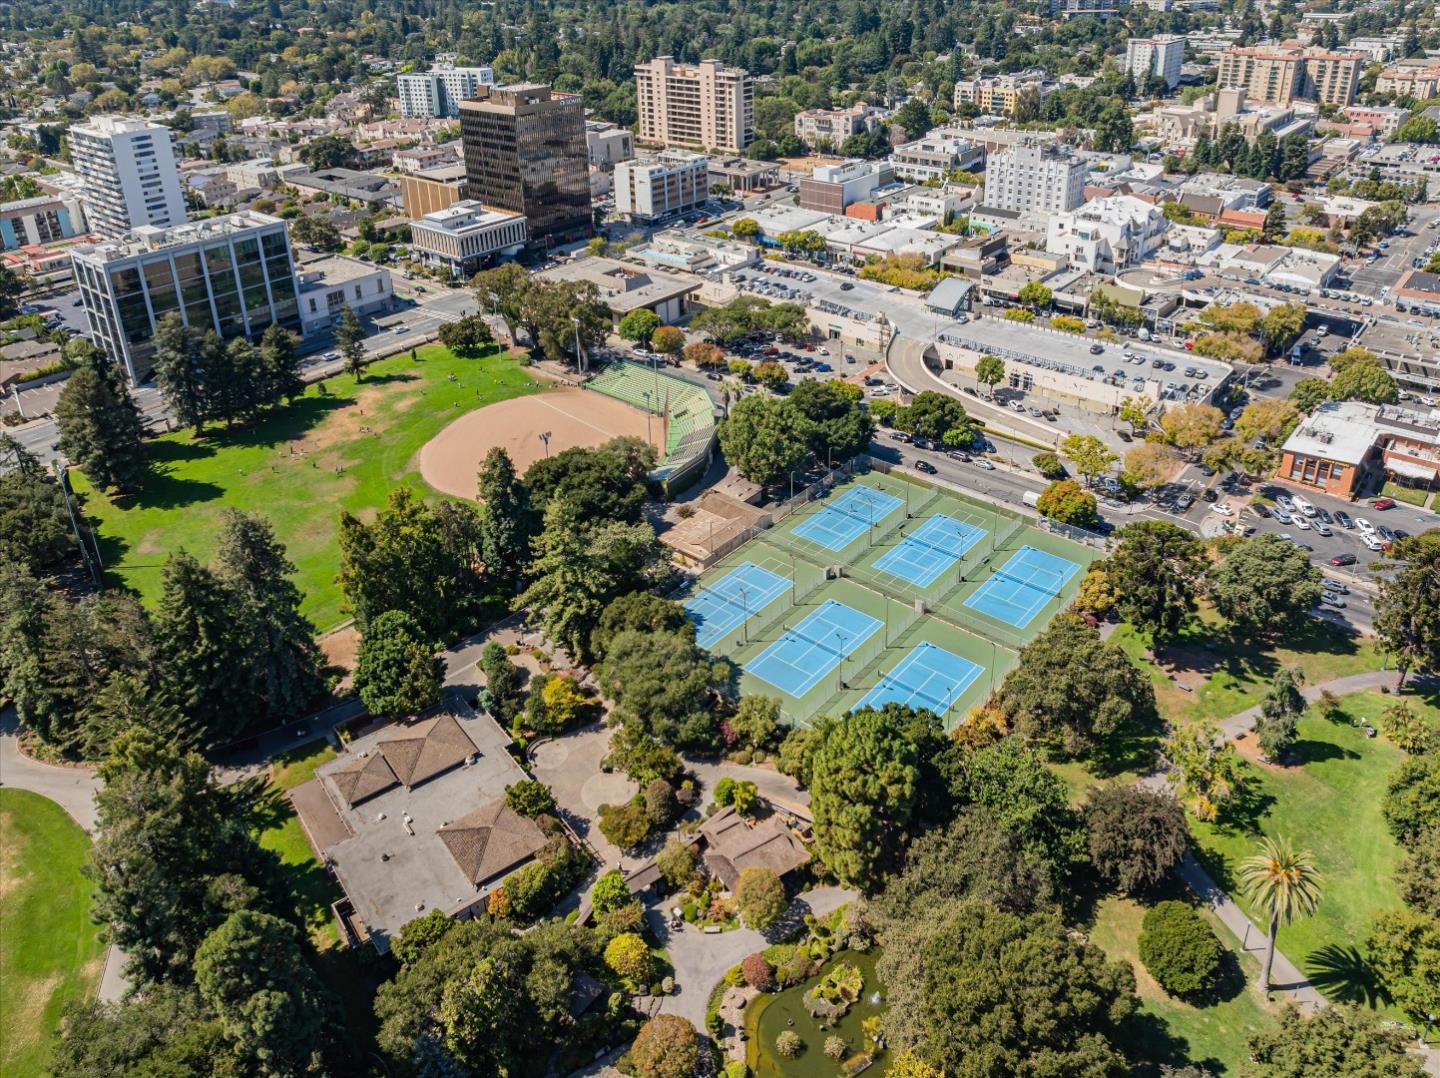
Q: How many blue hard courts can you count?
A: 6